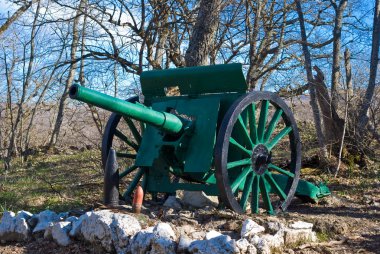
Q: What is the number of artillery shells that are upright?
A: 2